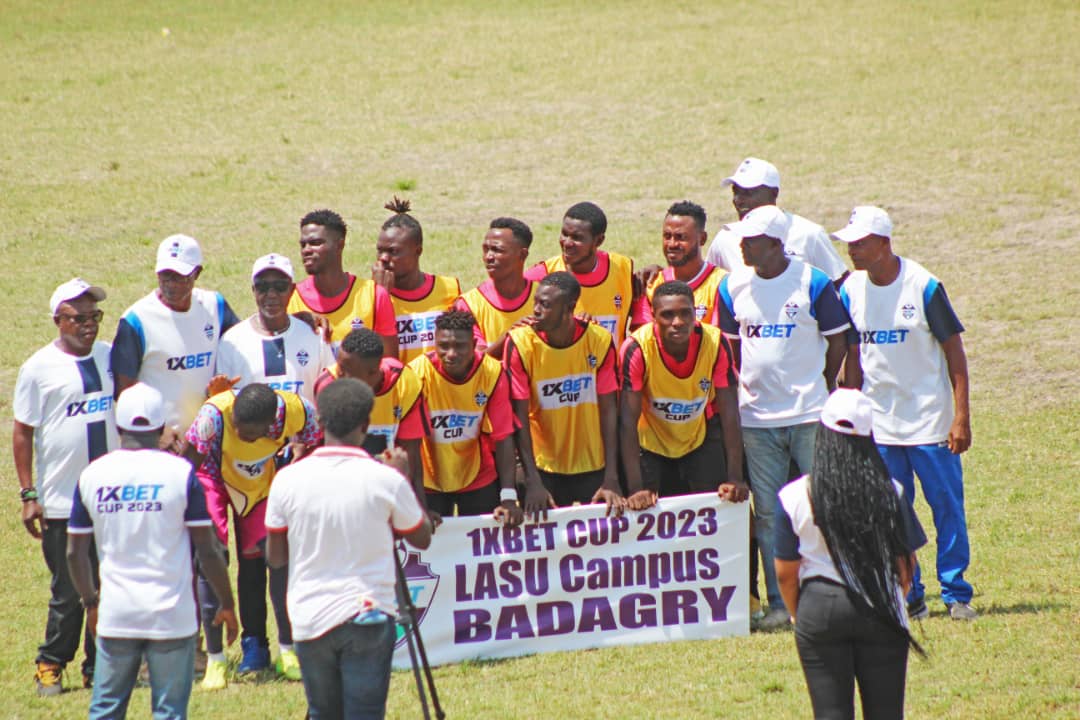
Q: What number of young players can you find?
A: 10